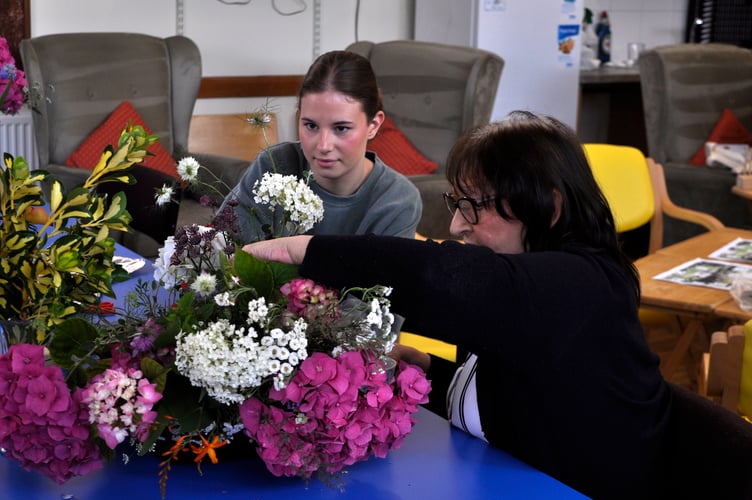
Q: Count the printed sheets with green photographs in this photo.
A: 2